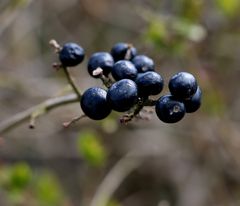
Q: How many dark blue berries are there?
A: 11